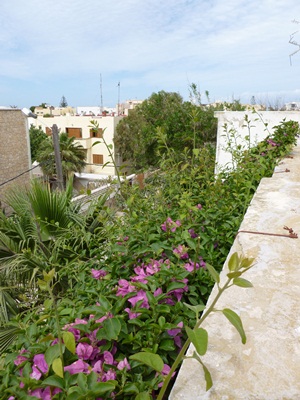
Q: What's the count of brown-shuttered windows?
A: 4